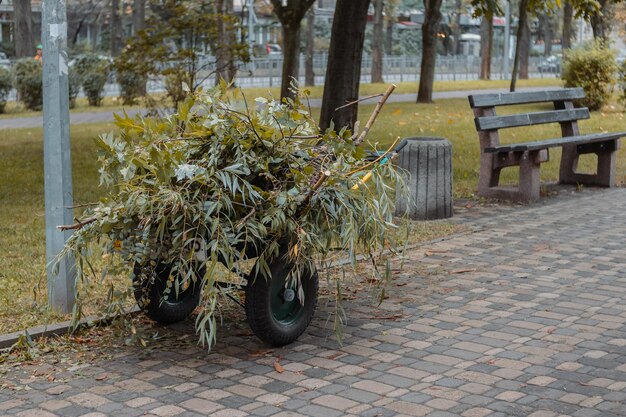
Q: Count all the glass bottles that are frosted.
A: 0